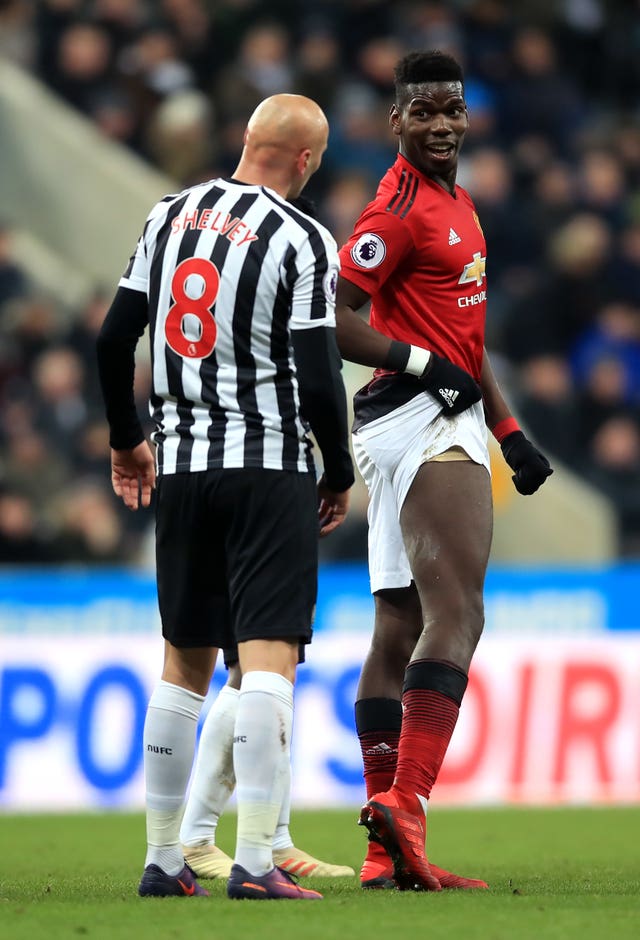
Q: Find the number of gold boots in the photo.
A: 2